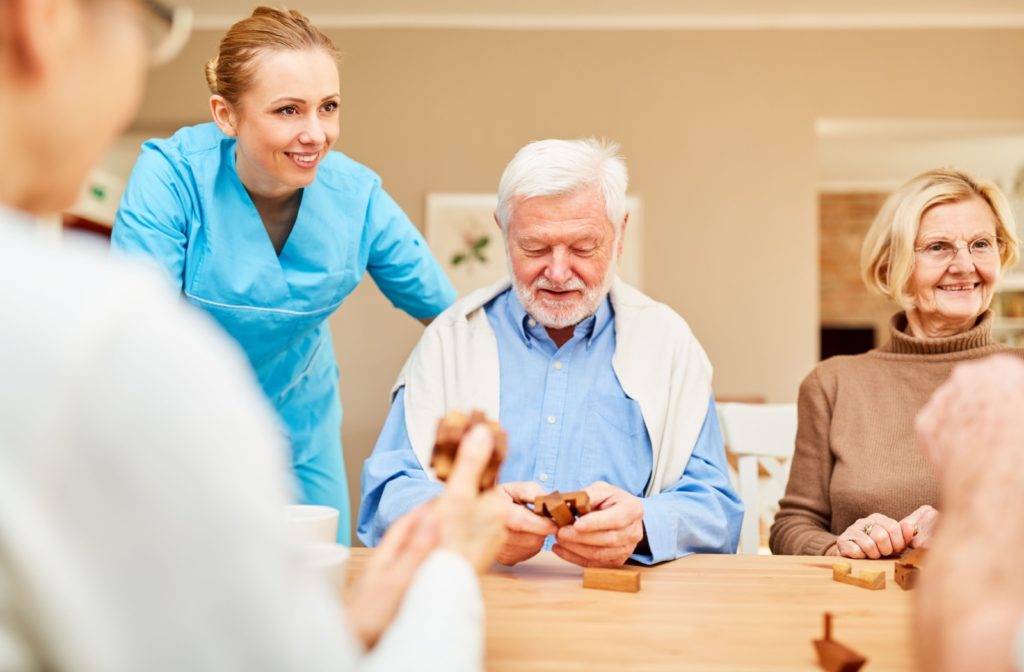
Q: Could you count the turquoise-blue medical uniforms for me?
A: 1